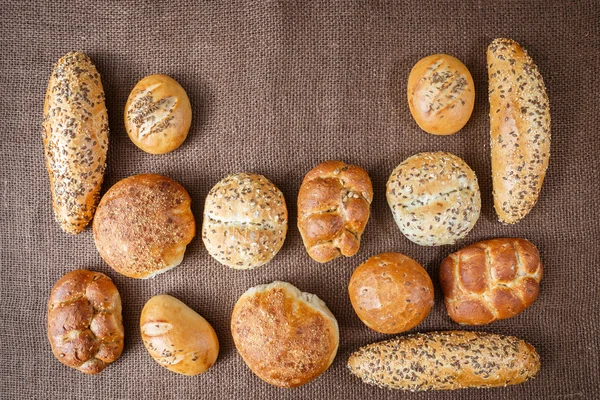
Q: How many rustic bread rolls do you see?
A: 14